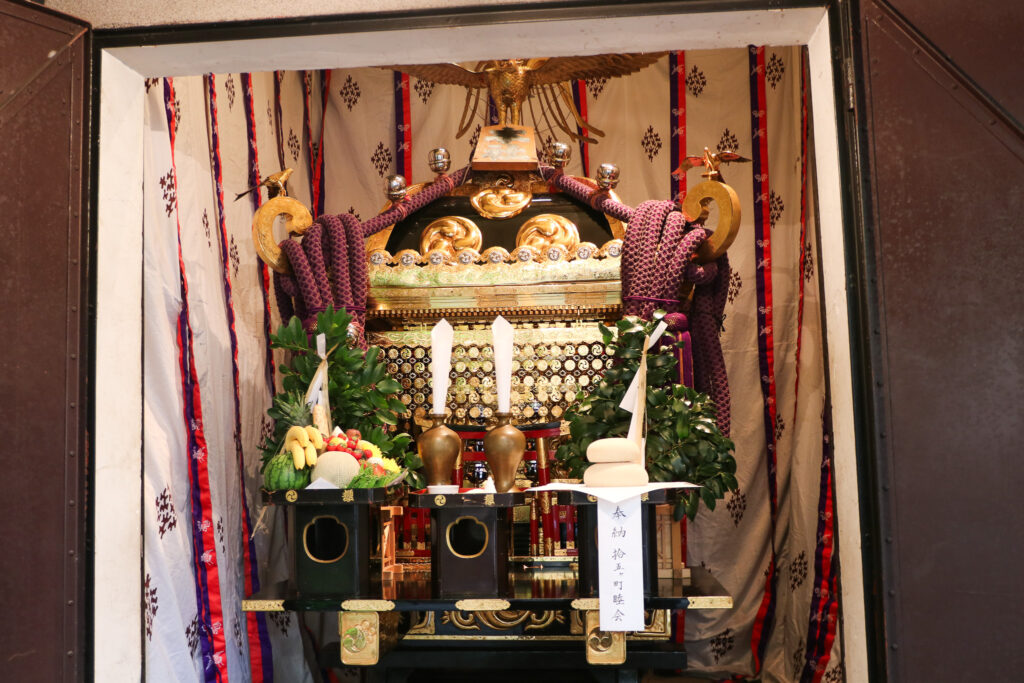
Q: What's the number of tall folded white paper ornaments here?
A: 2